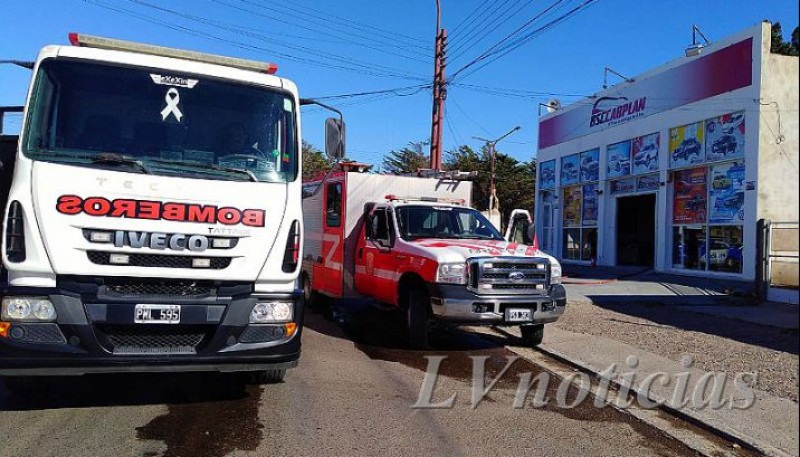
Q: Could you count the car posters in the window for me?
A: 11